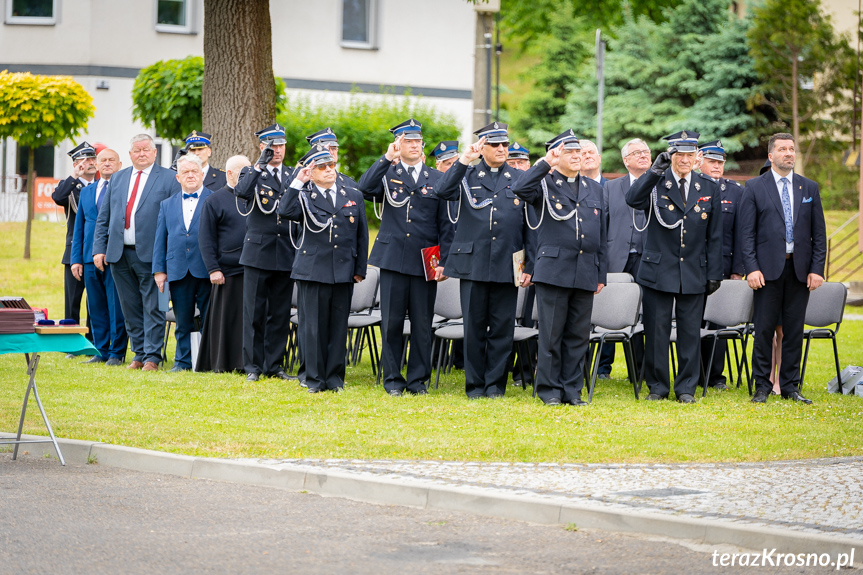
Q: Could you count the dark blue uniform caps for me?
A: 12